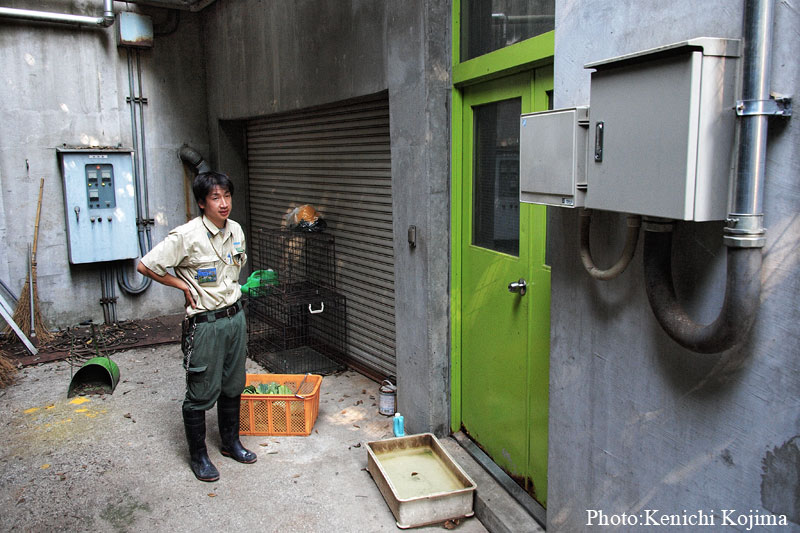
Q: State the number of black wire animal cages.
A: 2